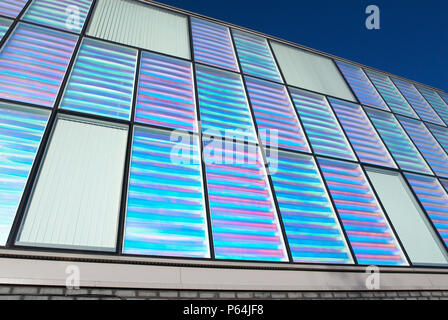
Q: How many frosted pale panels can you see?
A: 4